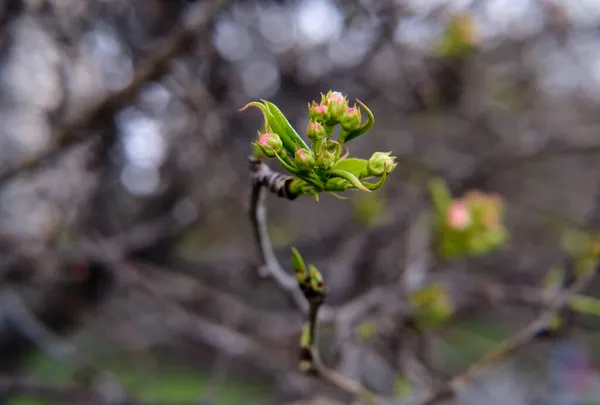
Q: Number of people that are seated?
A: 0